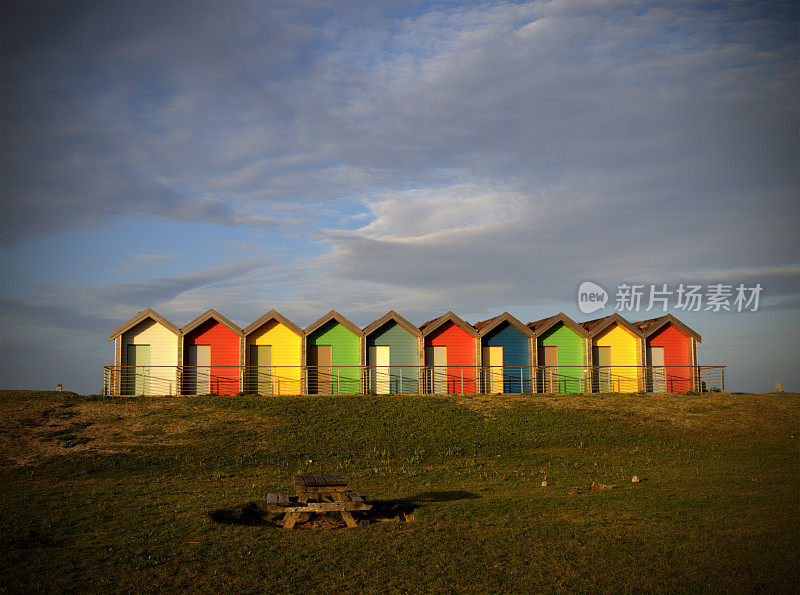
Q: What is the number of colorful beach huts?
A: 10